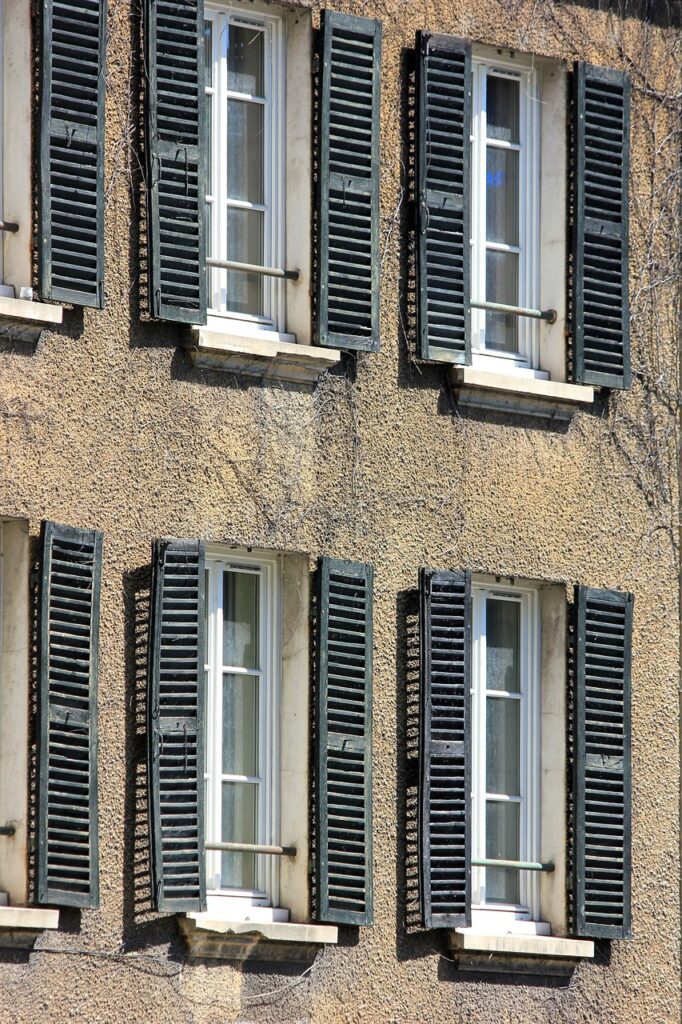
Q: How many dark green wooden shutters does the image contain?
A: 10